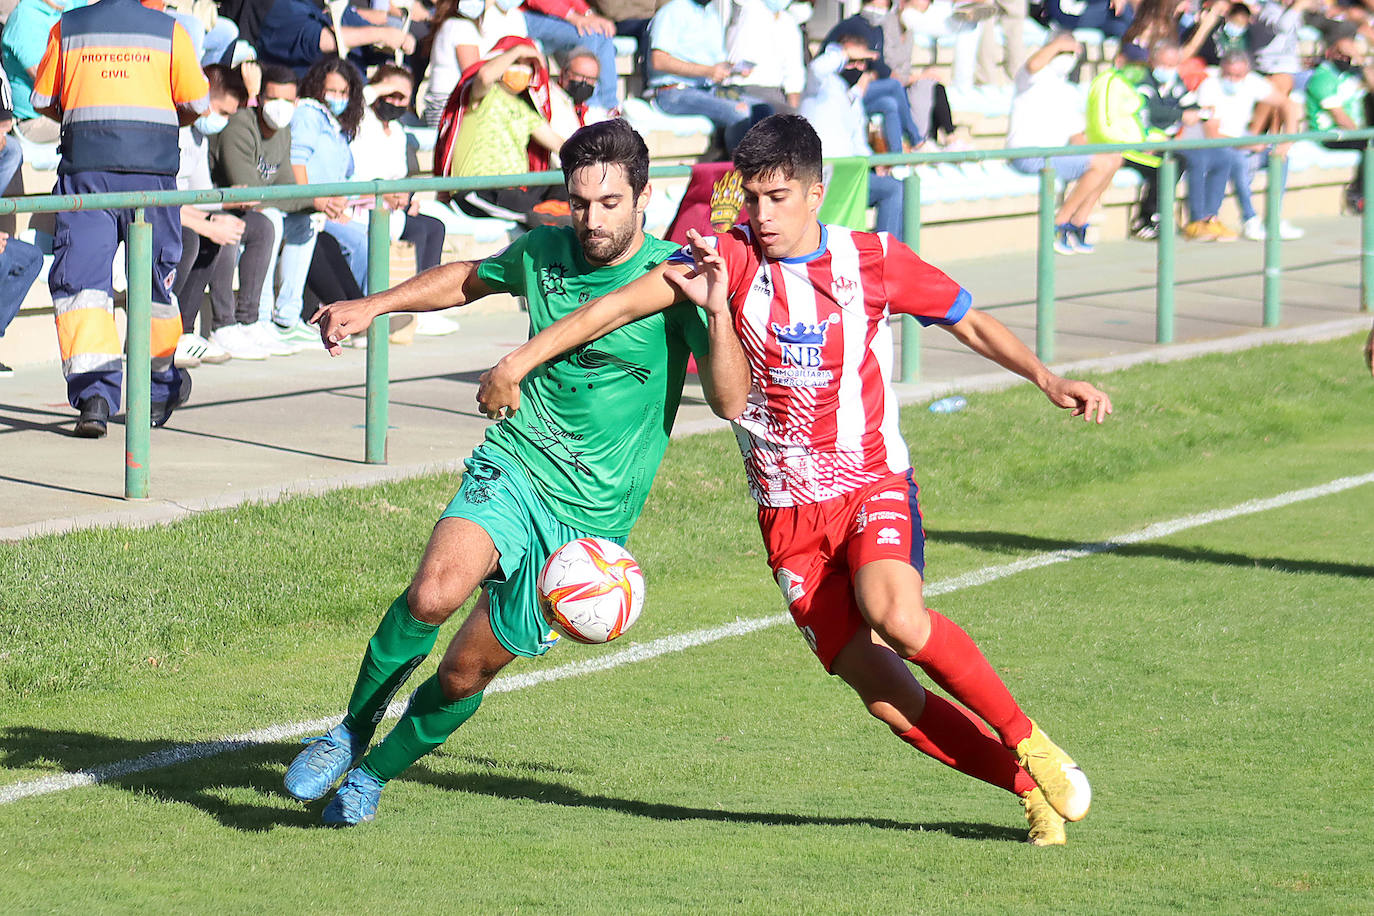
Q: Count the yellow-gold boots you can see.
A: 2